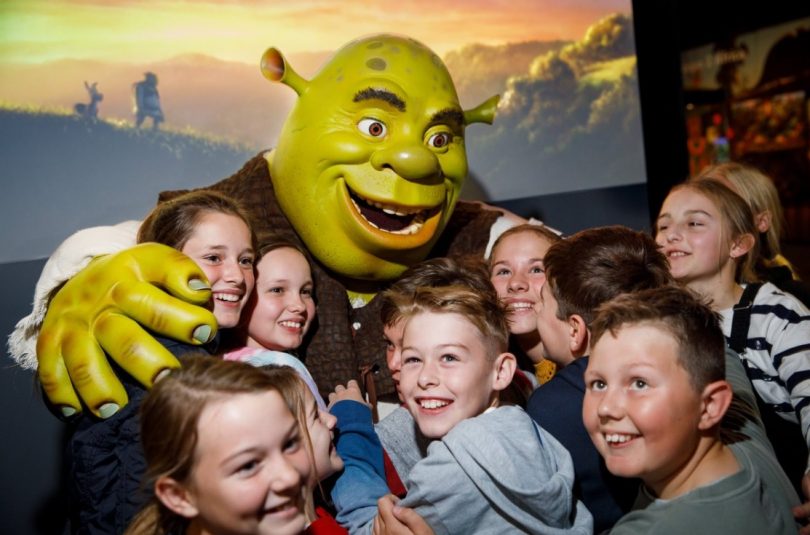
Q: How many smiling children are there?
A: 8